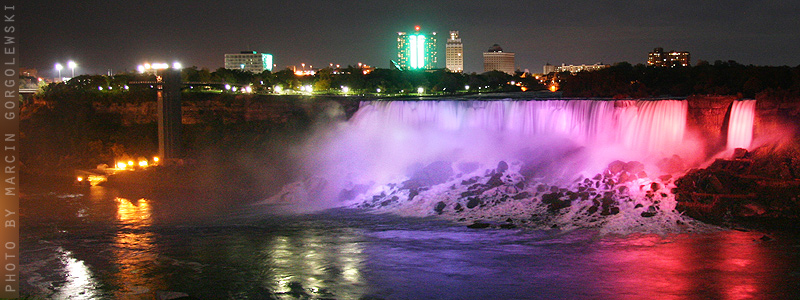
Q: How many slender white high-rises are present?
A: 1